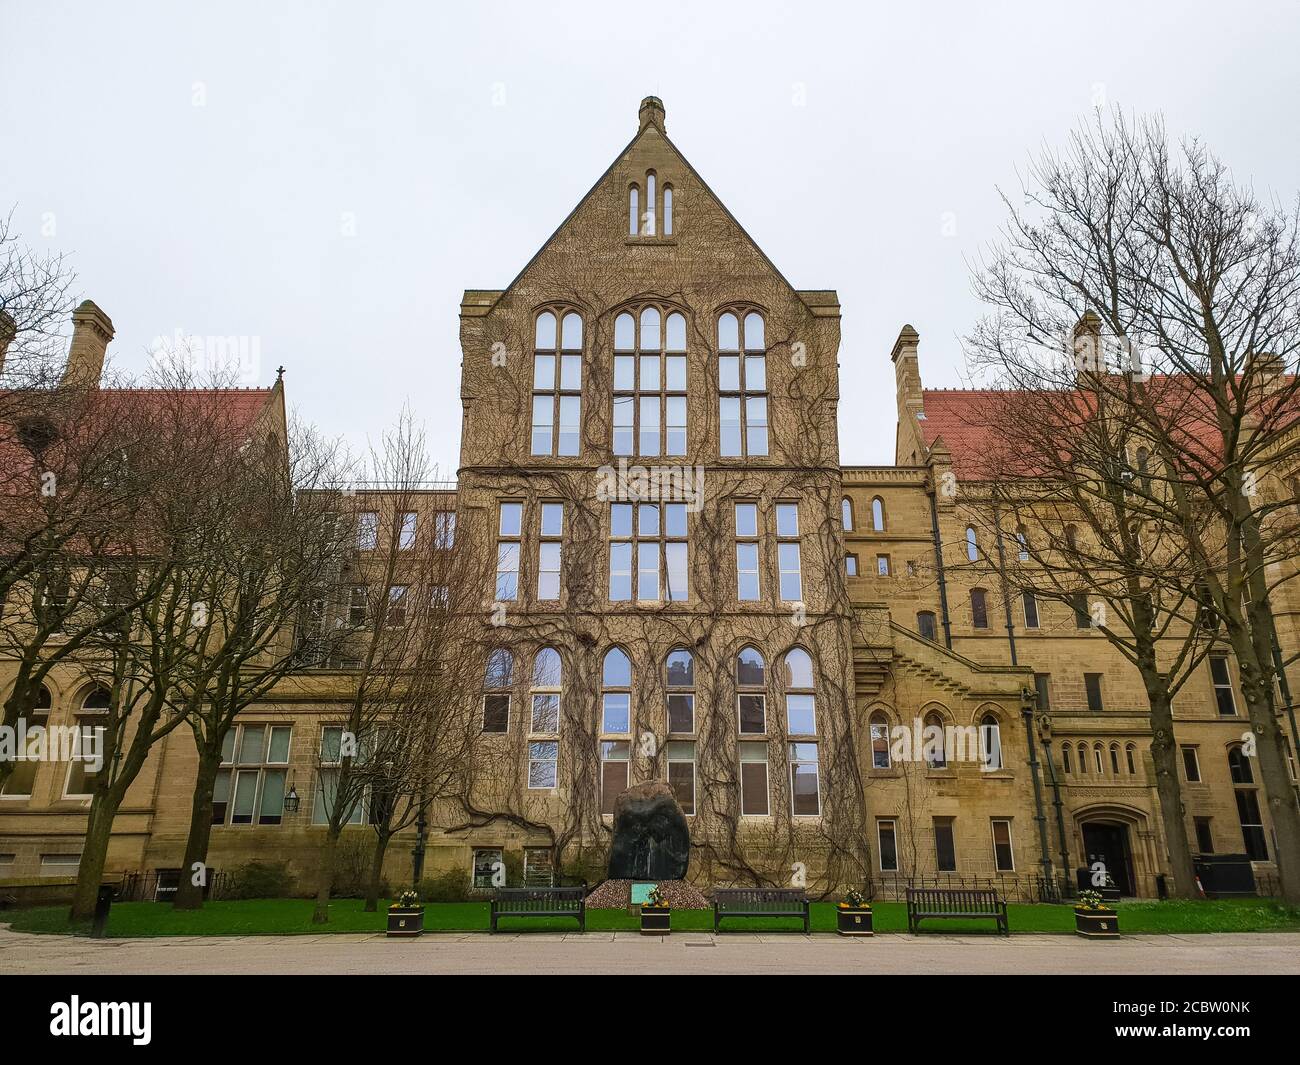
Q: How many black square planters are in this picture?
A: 4